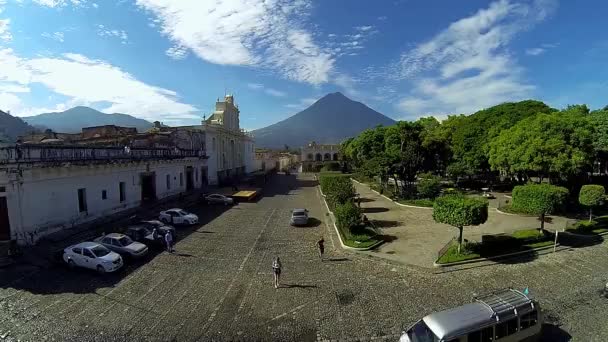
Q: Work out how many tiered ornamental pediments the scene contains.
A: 1